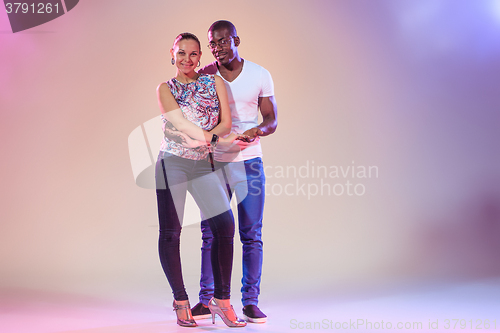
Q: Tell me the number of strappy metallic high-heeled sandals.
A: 2